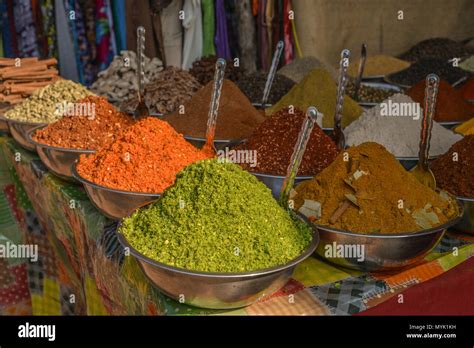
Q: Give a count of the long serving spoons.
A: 7